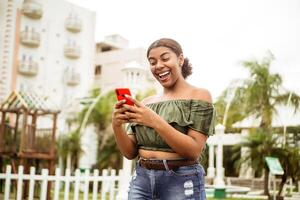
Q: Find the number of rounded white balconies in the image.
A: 6